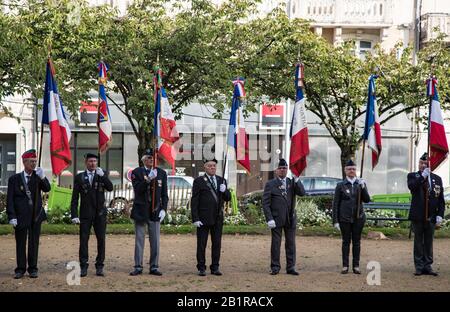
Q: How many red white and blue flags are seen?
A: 7